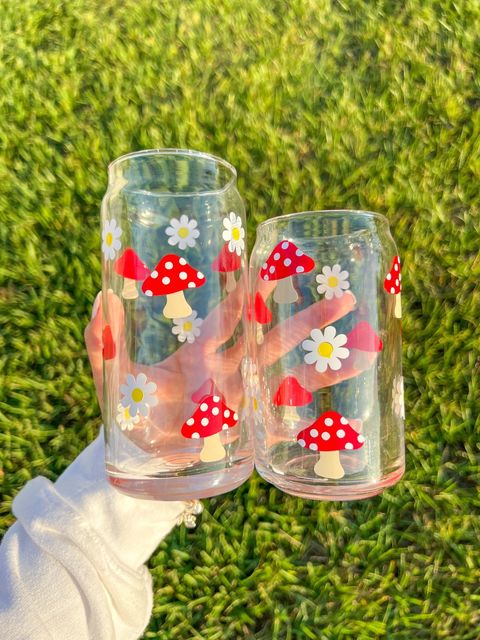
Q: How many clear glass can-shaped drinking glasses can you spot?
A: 2